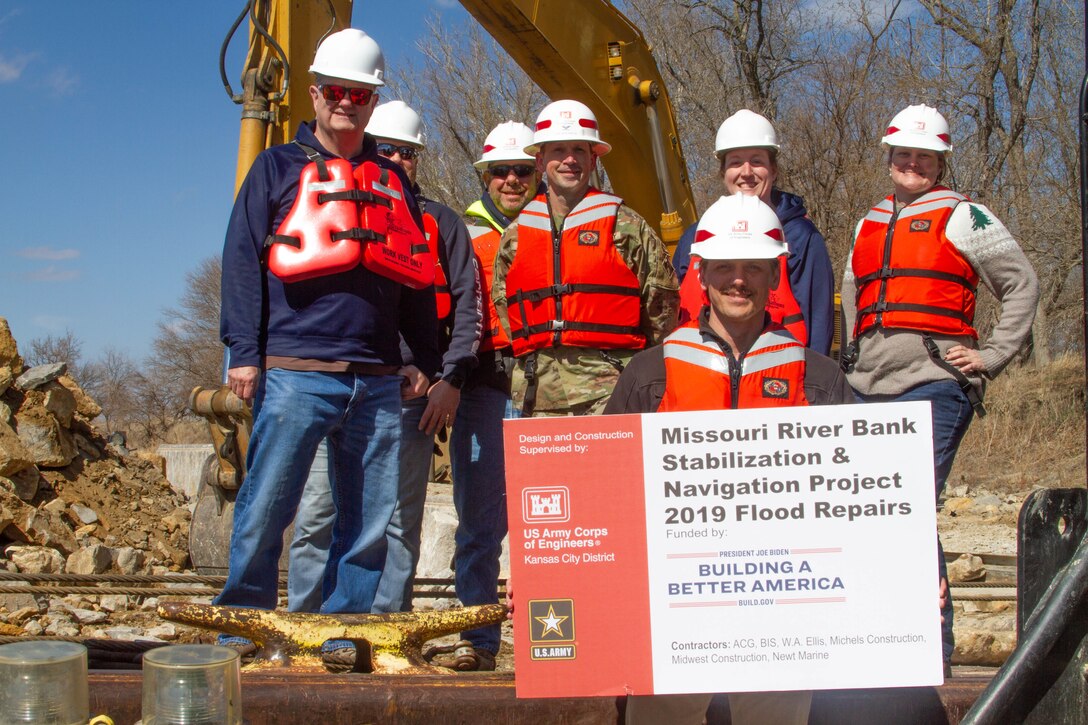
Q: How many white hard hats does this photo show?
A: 7